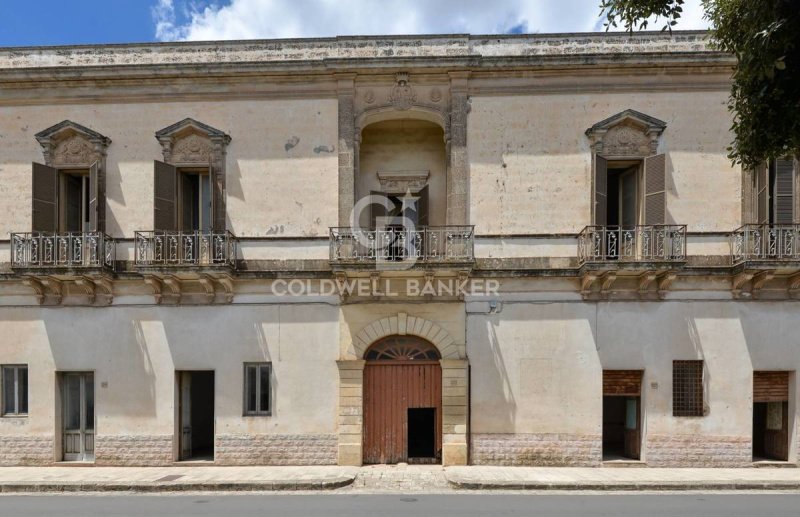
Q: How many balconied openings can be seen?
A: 5